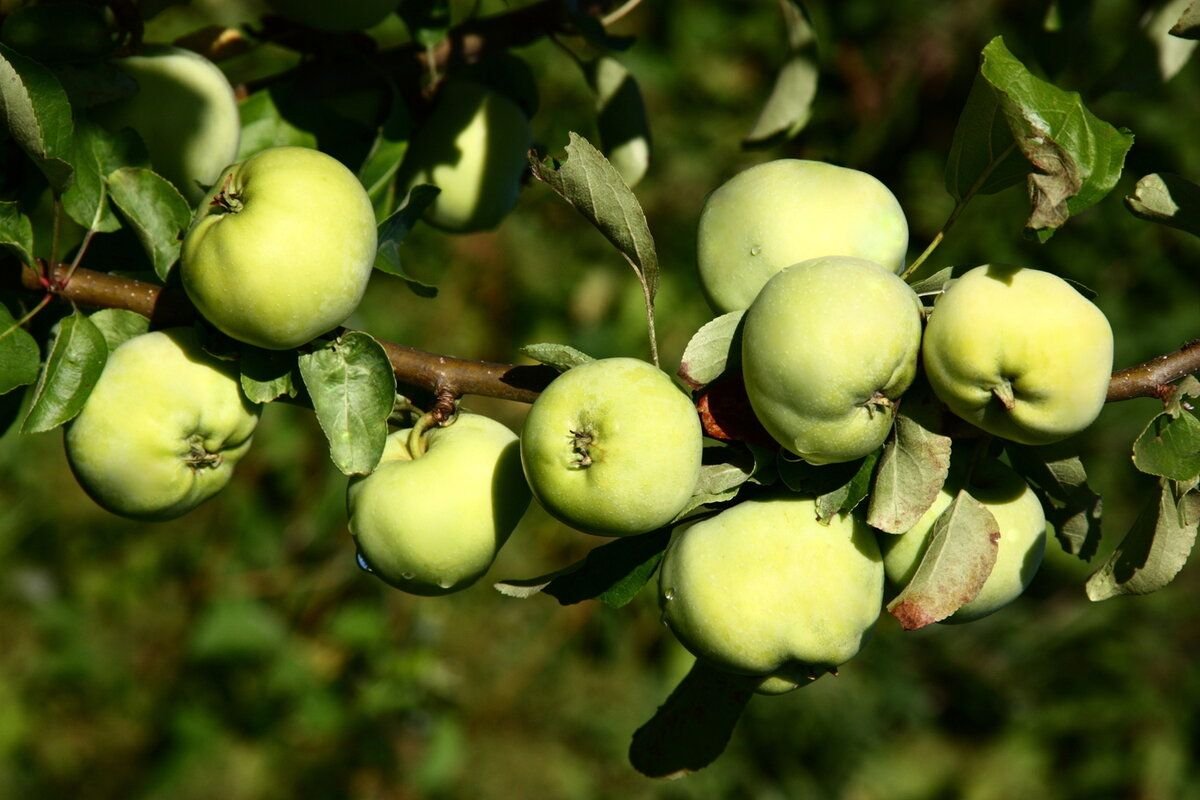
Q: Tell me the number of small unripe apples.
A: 11